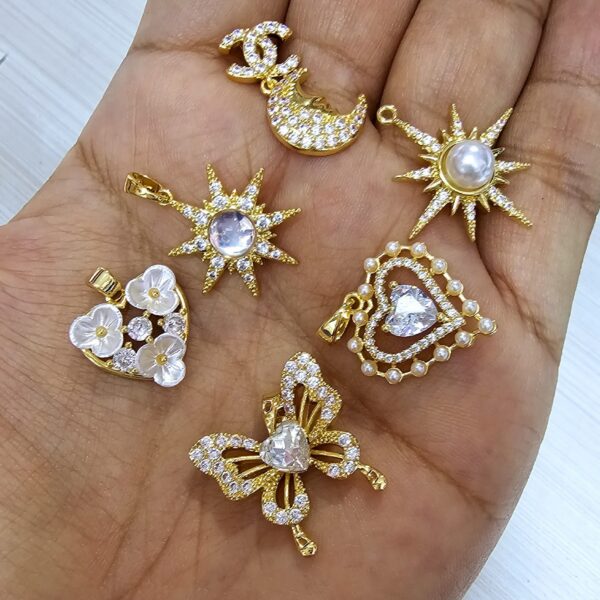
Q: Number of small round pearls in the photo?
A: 15